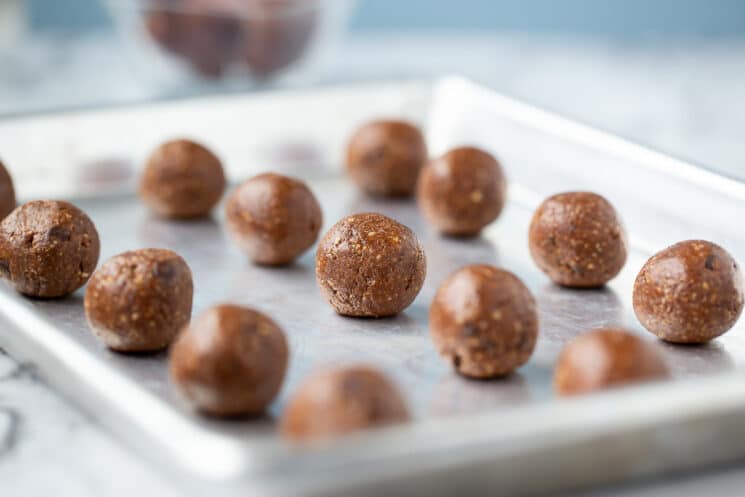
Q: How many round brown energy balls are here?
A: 14